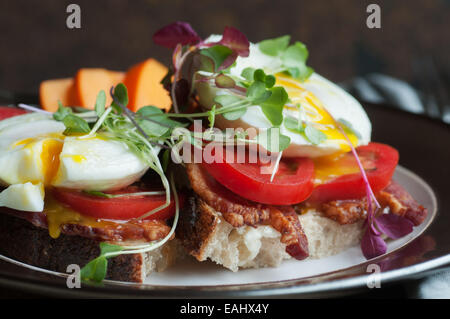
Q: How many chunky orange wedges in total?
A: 3